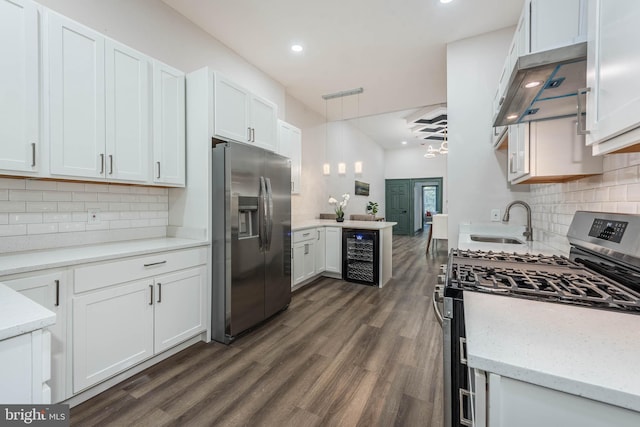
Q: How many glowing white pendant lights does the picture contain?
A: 3